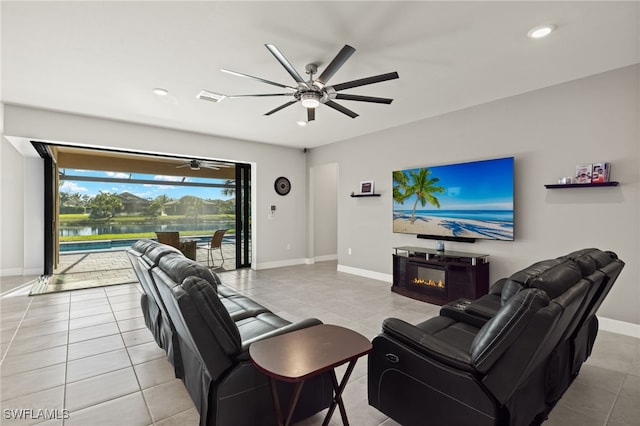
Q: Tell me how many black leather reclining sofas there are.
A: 2